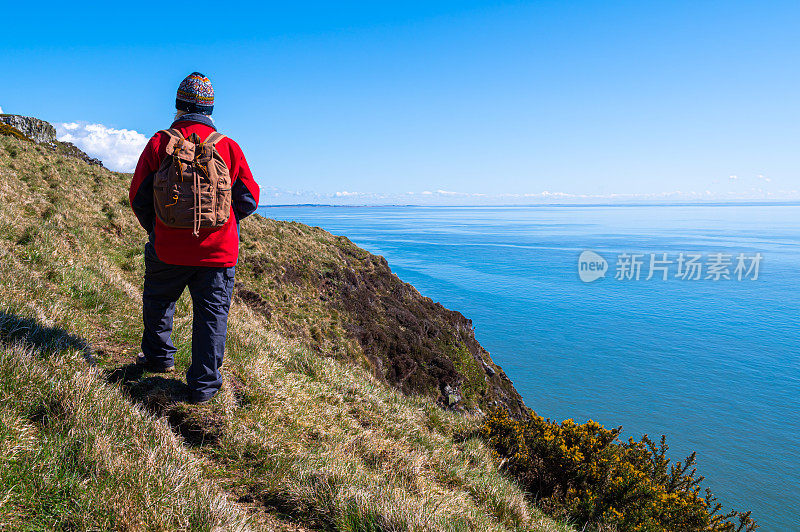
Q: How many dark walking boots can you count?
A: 2